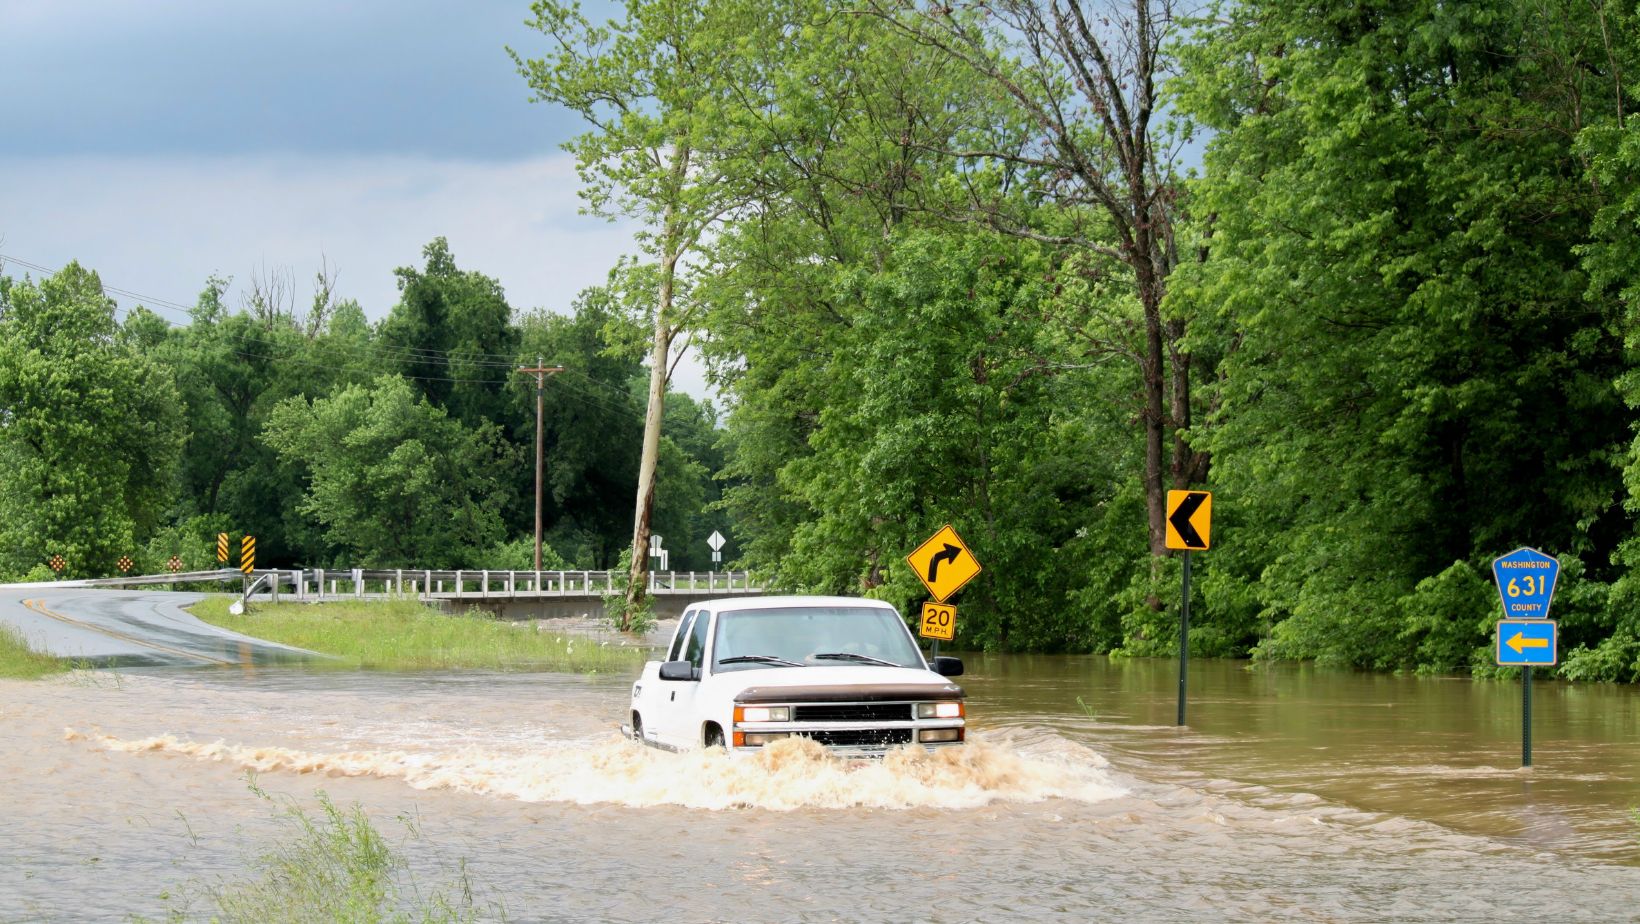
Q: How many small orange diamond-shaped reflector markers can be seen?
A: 3